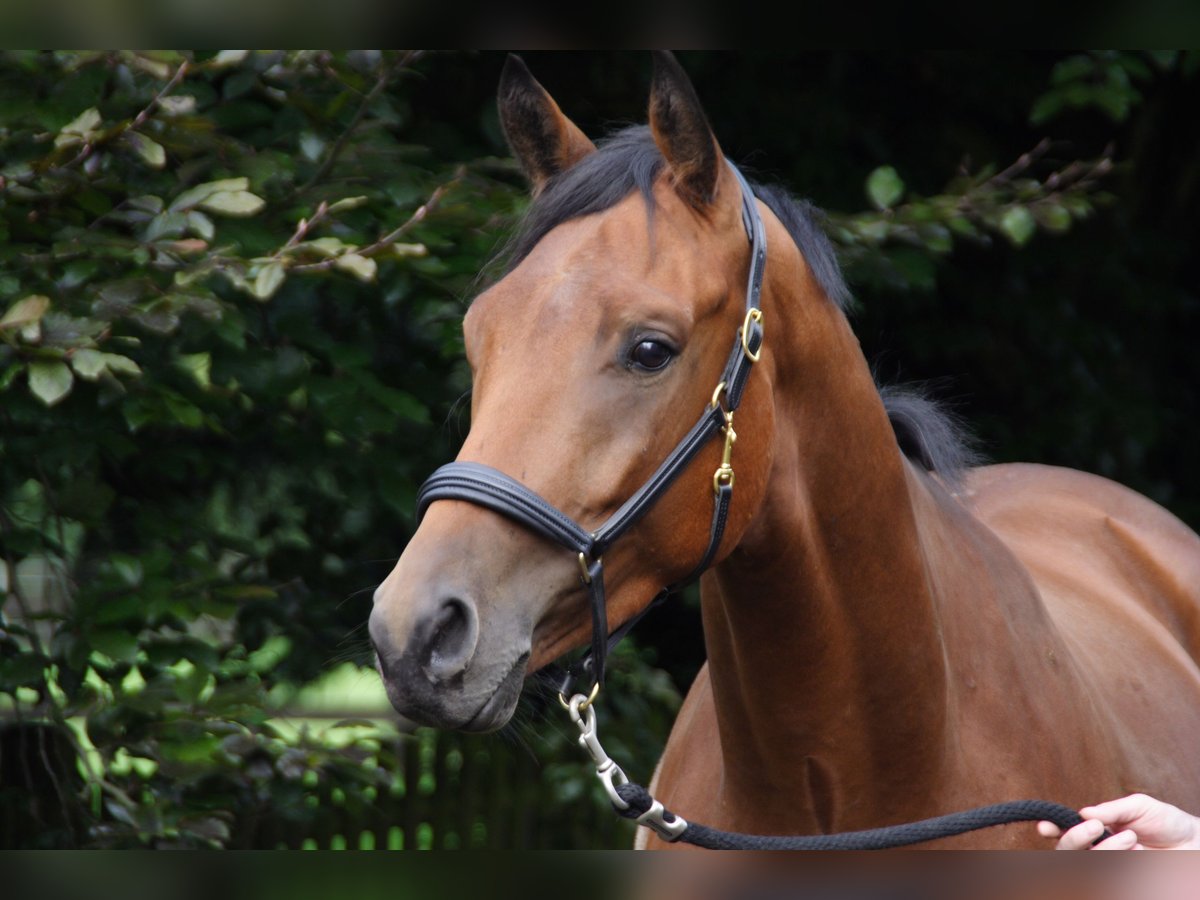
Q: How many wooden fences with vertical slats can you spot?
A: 1